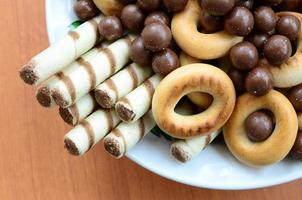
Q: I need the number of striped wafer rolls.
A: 9